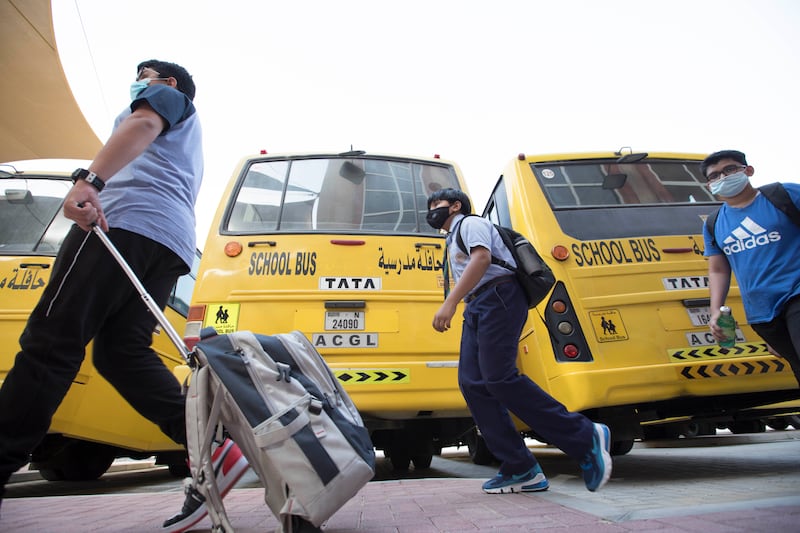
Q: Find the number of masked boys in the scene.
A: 3